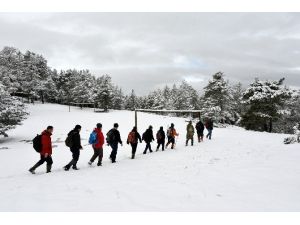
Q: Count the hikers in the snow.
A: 11